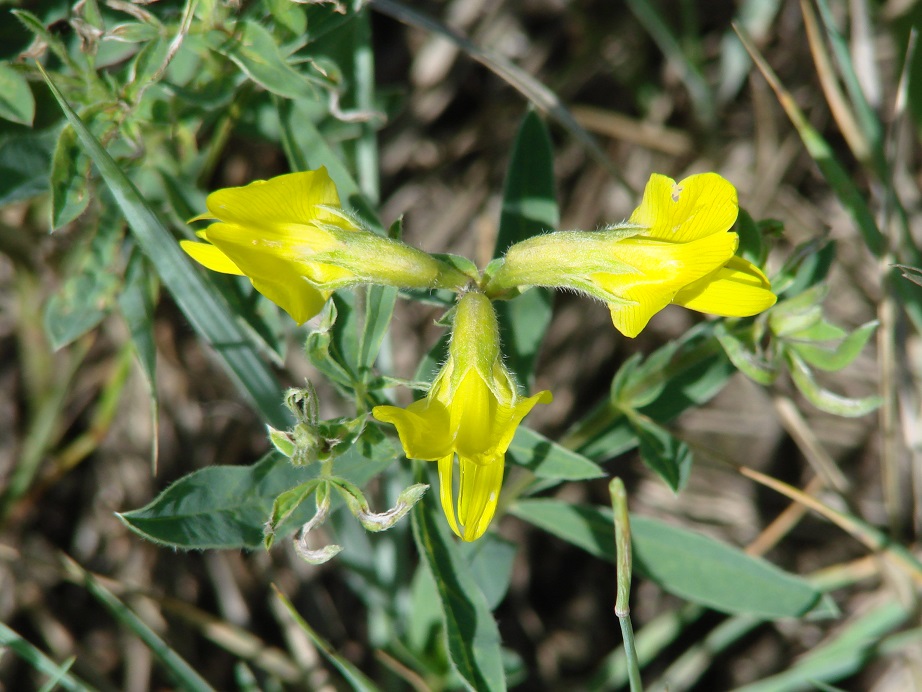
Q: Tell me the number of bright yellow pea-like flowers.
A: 3